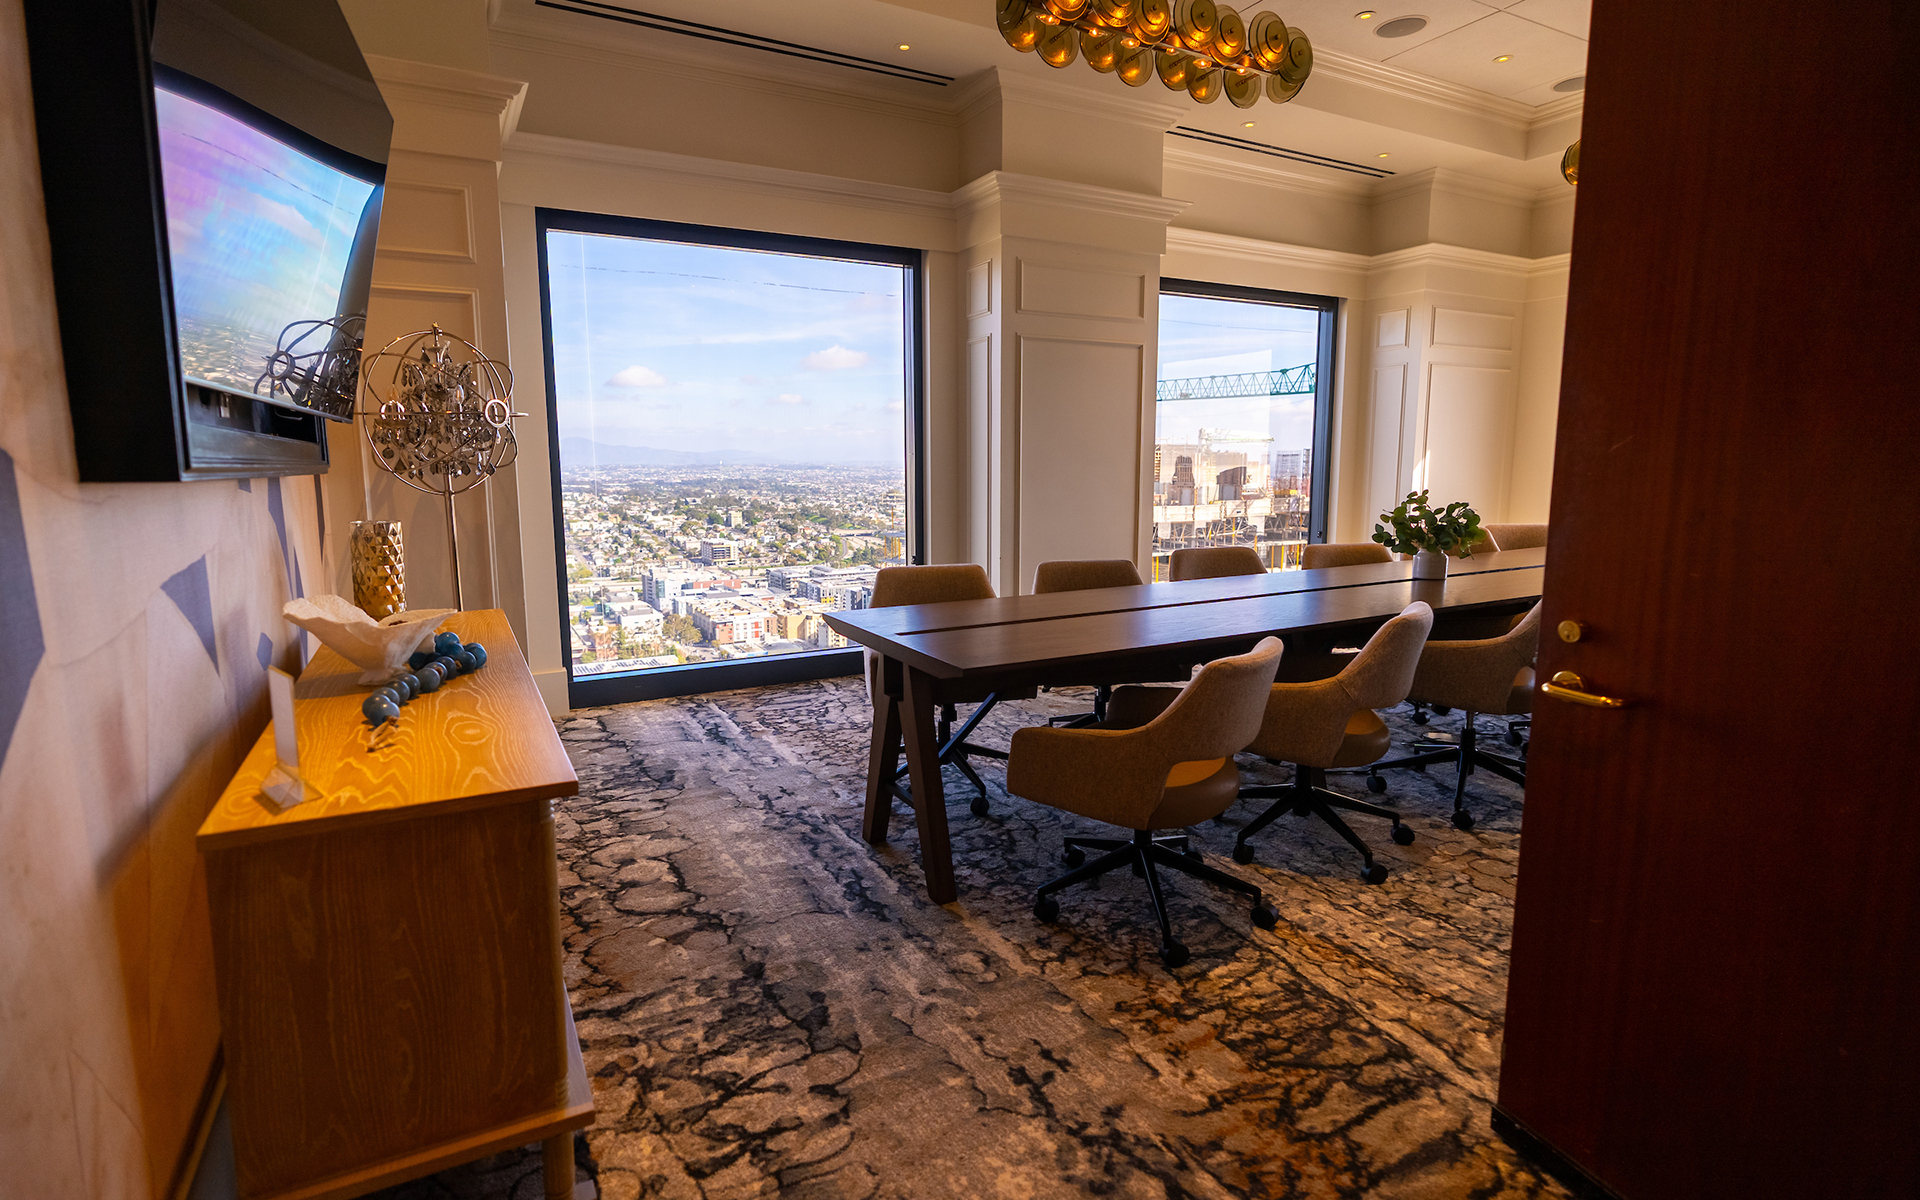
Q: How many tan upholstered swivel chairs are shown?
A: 9